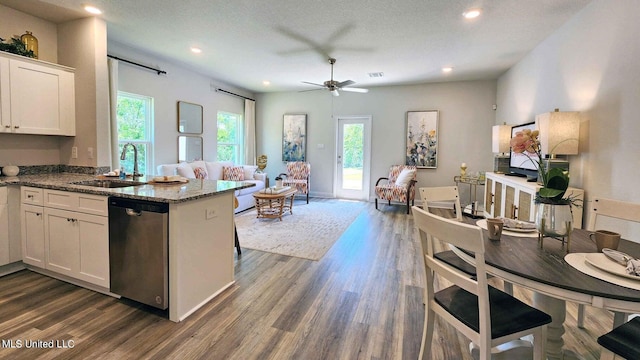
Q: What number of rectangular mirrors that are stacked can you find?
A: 2